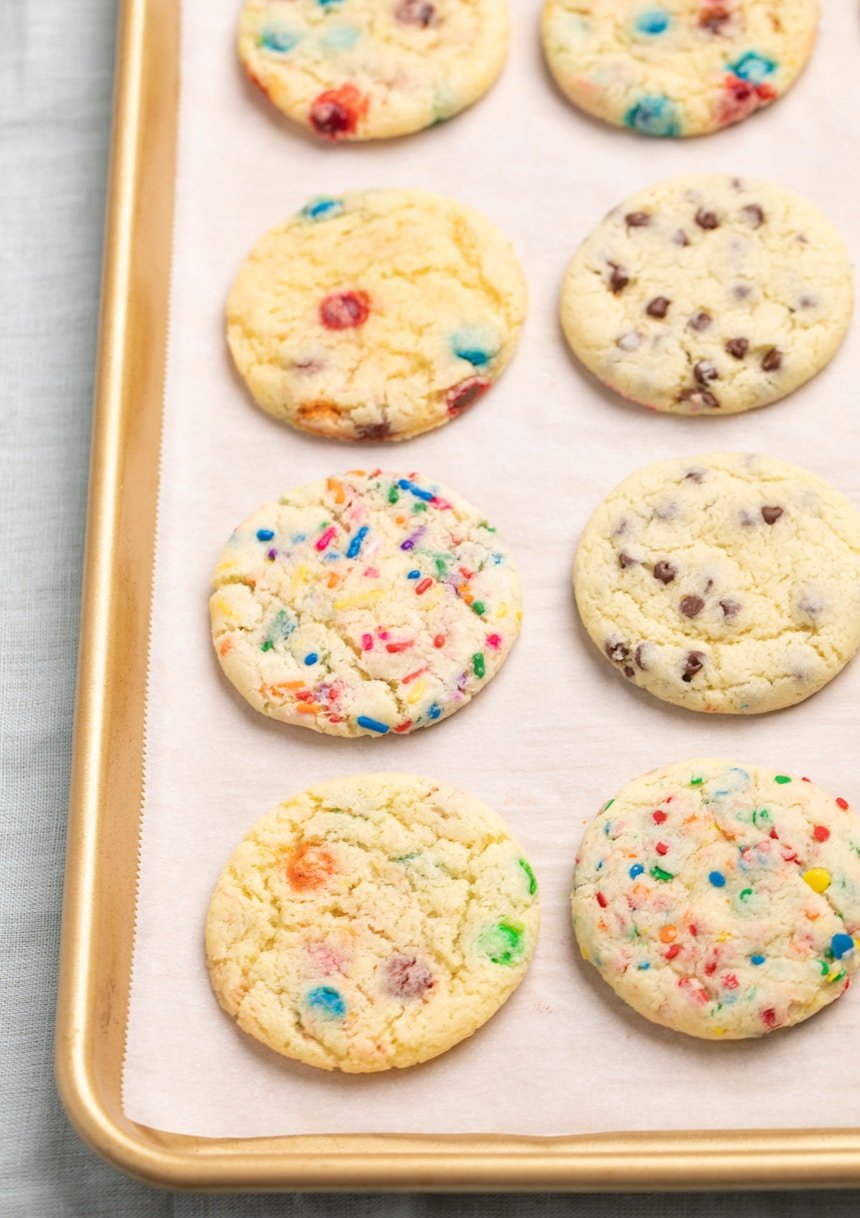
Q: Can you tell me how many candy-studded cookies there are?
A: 4